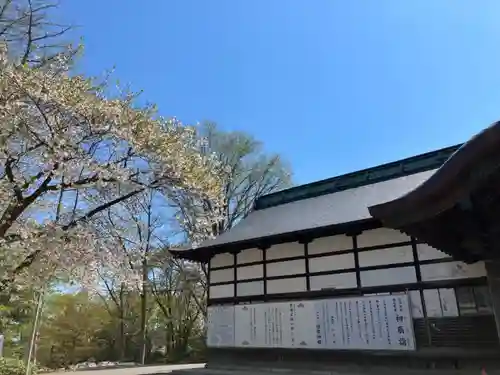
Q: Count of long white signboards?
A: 1